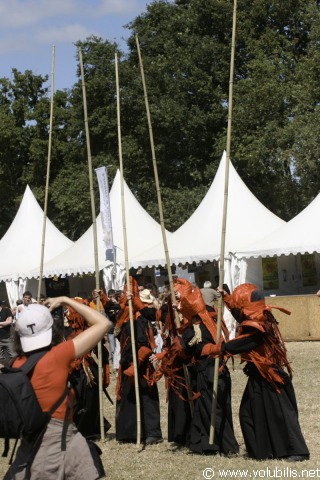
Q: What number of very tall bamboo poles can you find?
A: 5